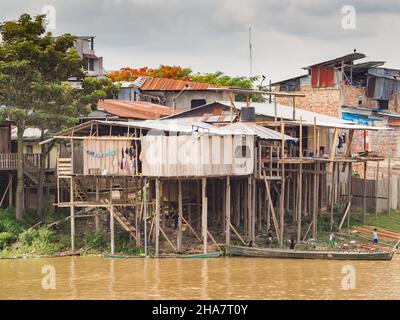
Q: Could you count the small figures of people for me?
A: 5